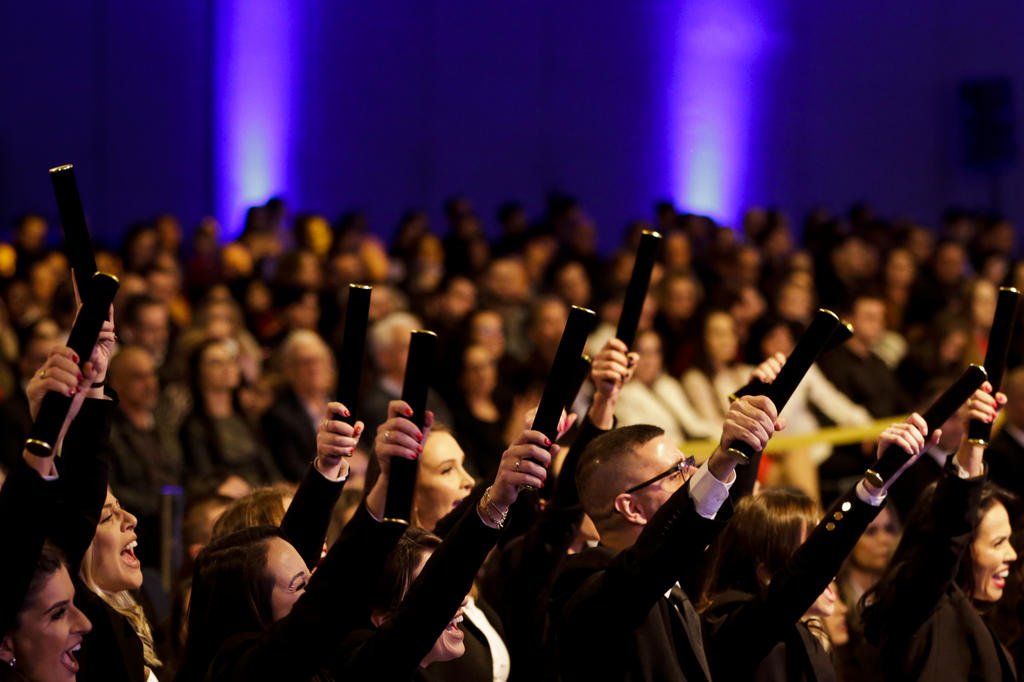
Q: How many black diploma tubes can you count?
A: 11